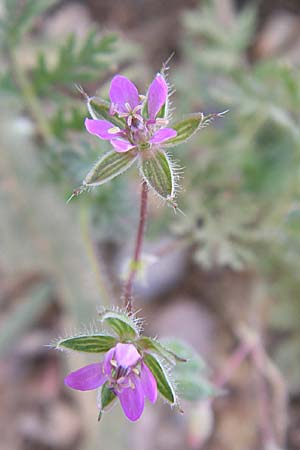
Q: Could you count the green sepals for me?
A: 10